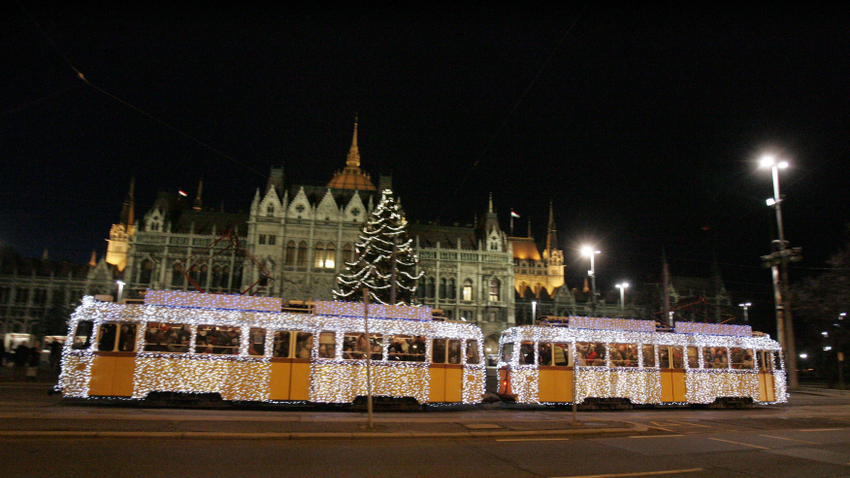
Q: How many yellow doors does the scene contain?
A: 6